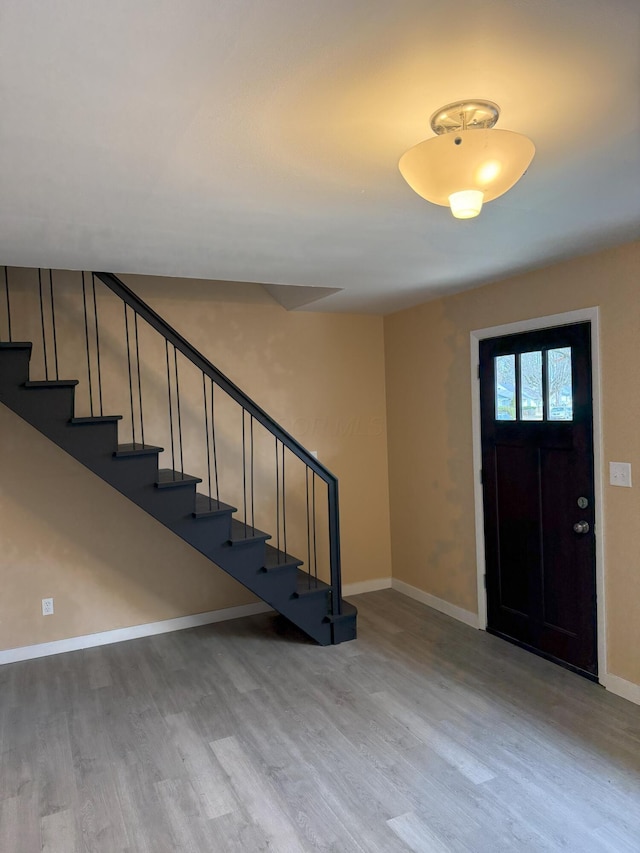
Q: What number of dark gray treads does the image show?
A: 10